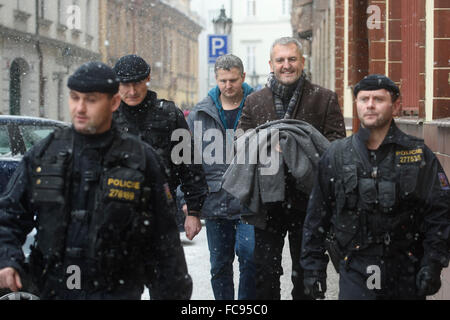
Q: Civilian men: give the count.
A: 2